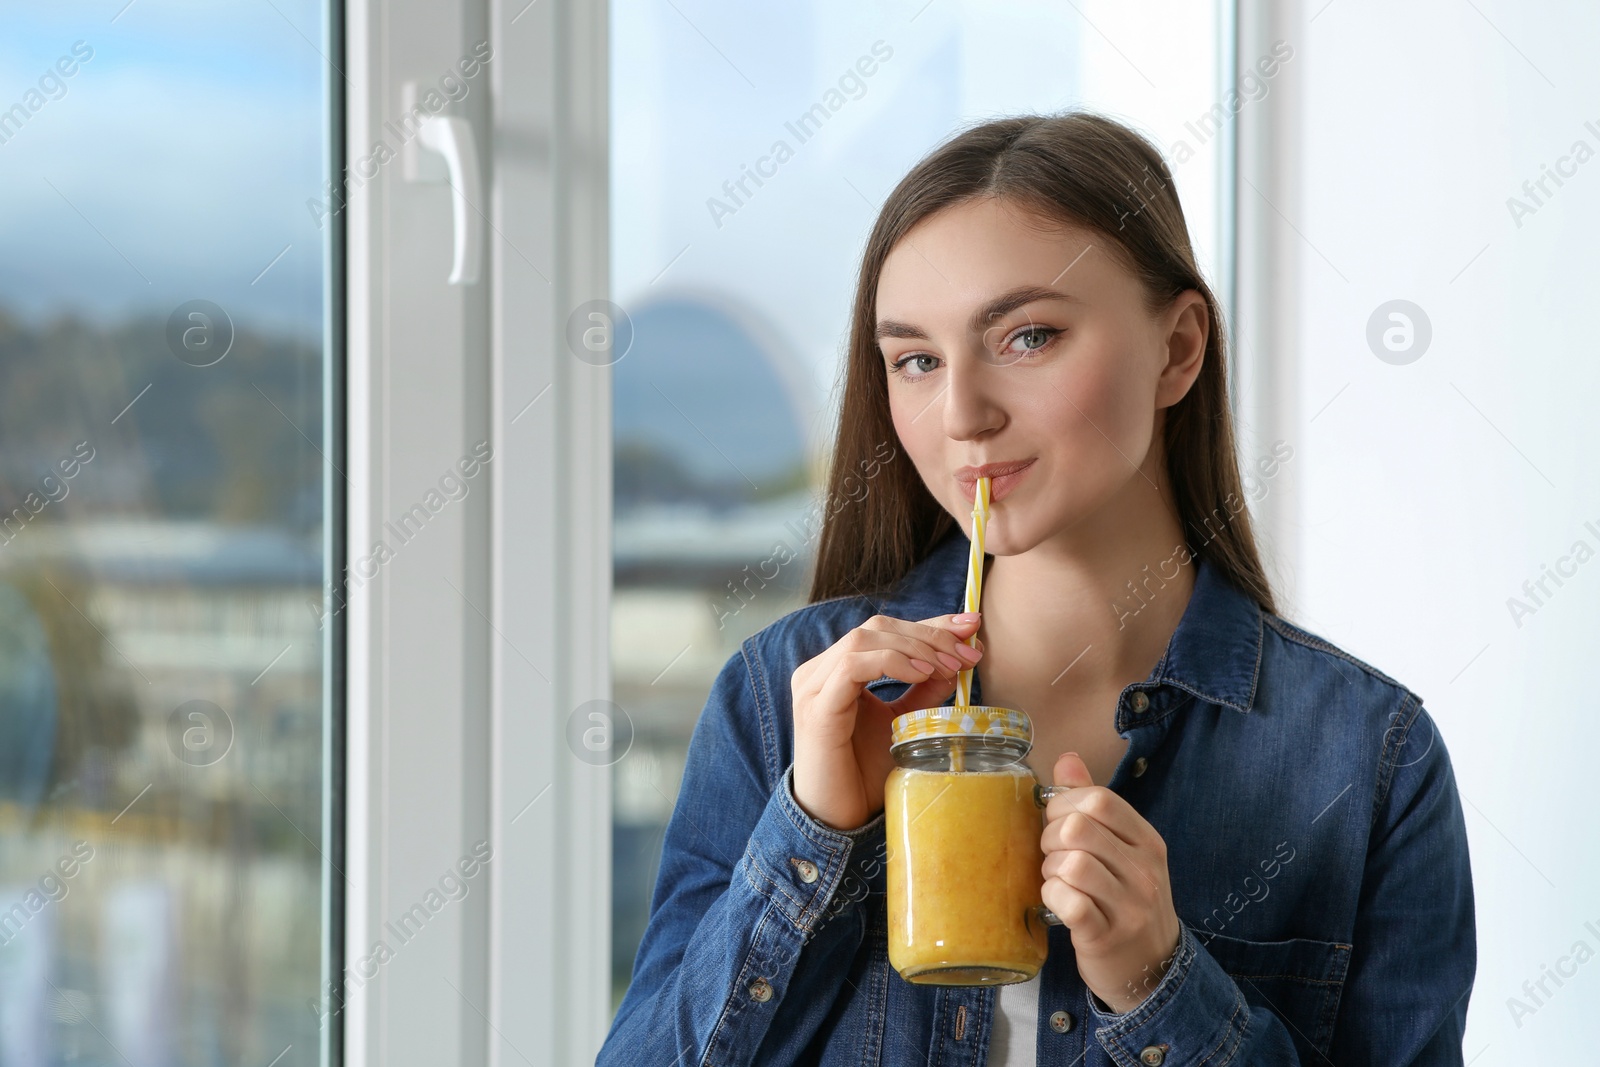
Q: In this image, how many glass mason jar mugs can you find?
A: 1